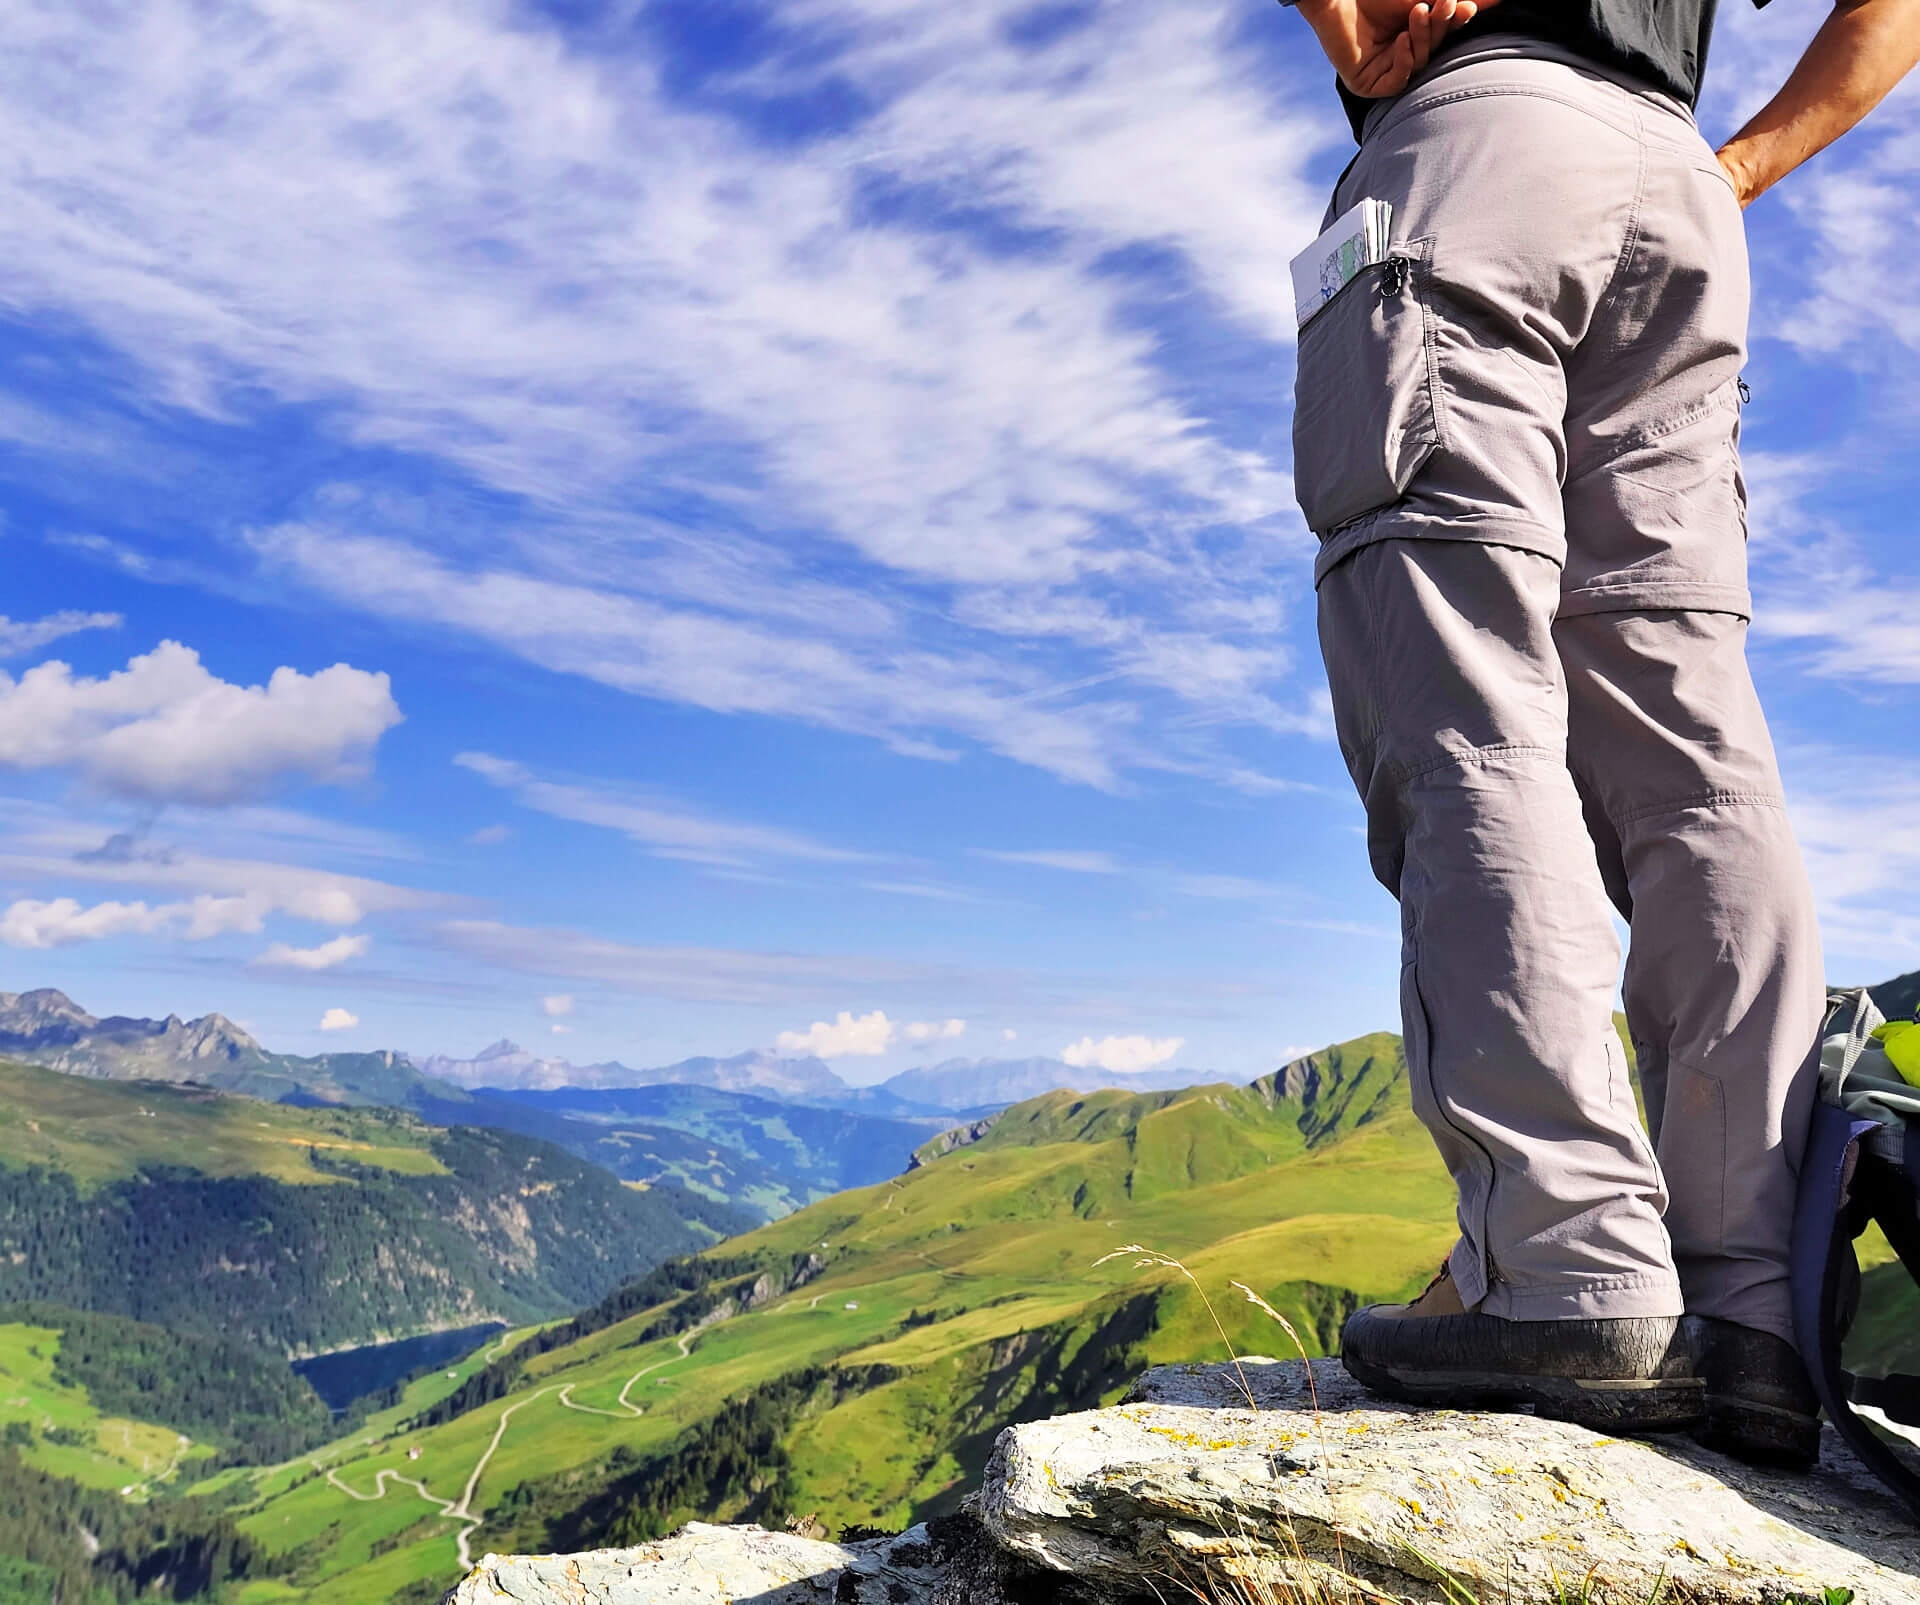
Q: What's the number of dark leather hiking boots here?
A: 2